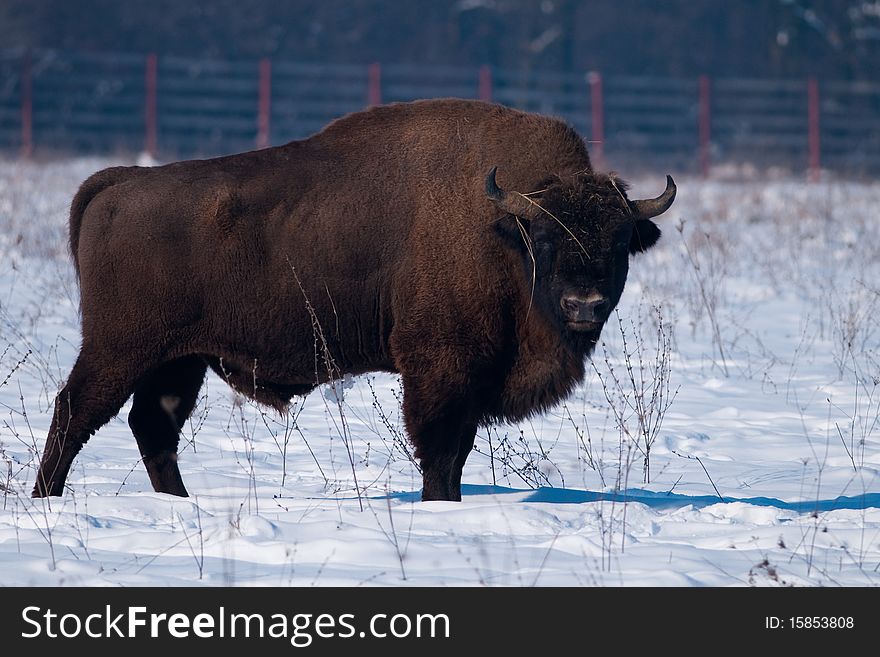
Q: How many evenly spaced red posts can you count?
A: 8